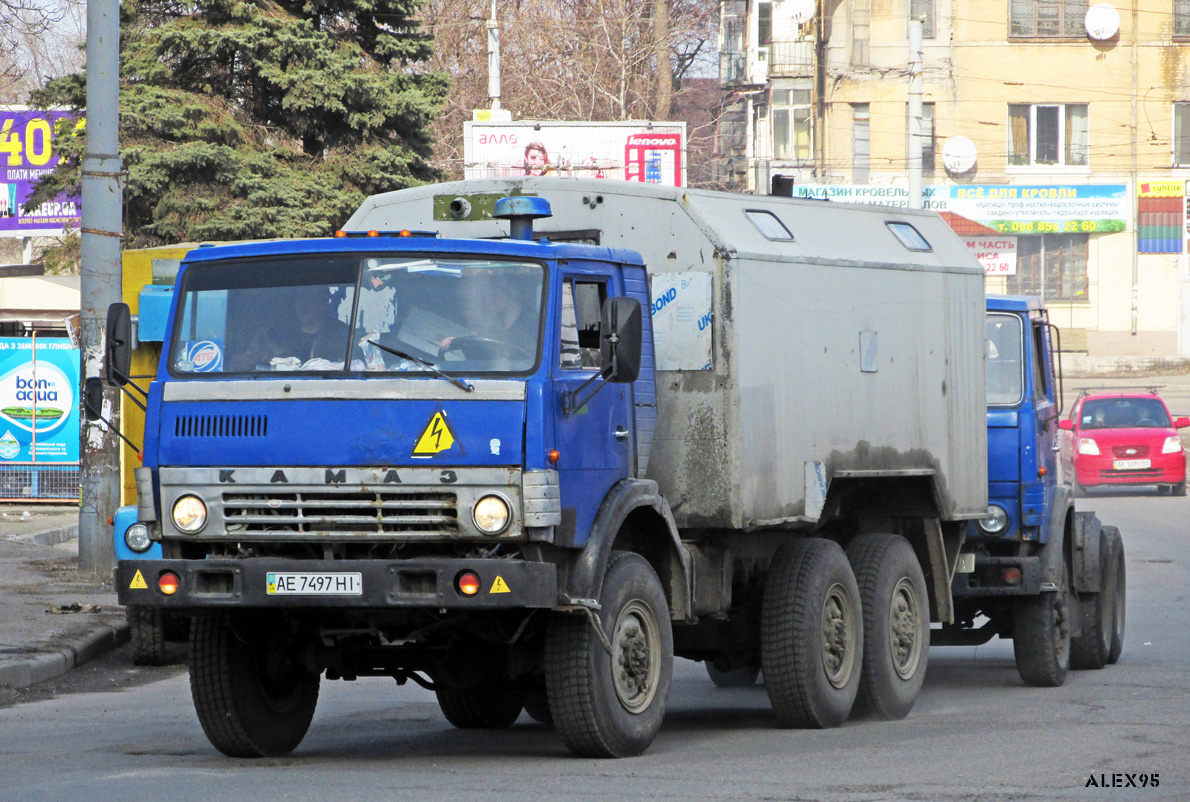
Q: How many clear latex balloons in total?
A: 0